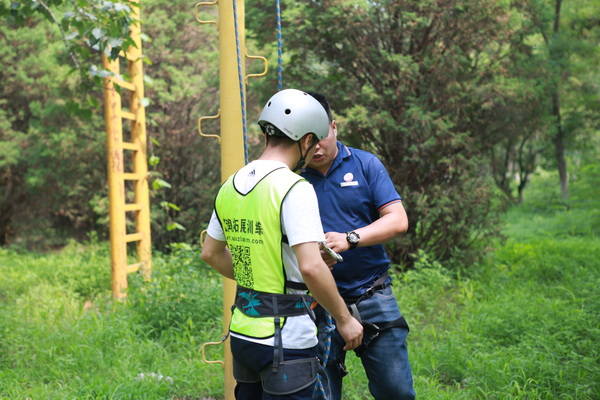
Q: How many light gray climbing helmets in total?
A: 1